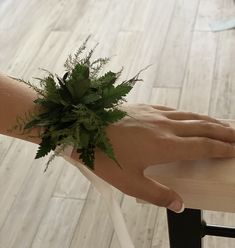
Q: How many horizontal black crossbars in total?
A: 1